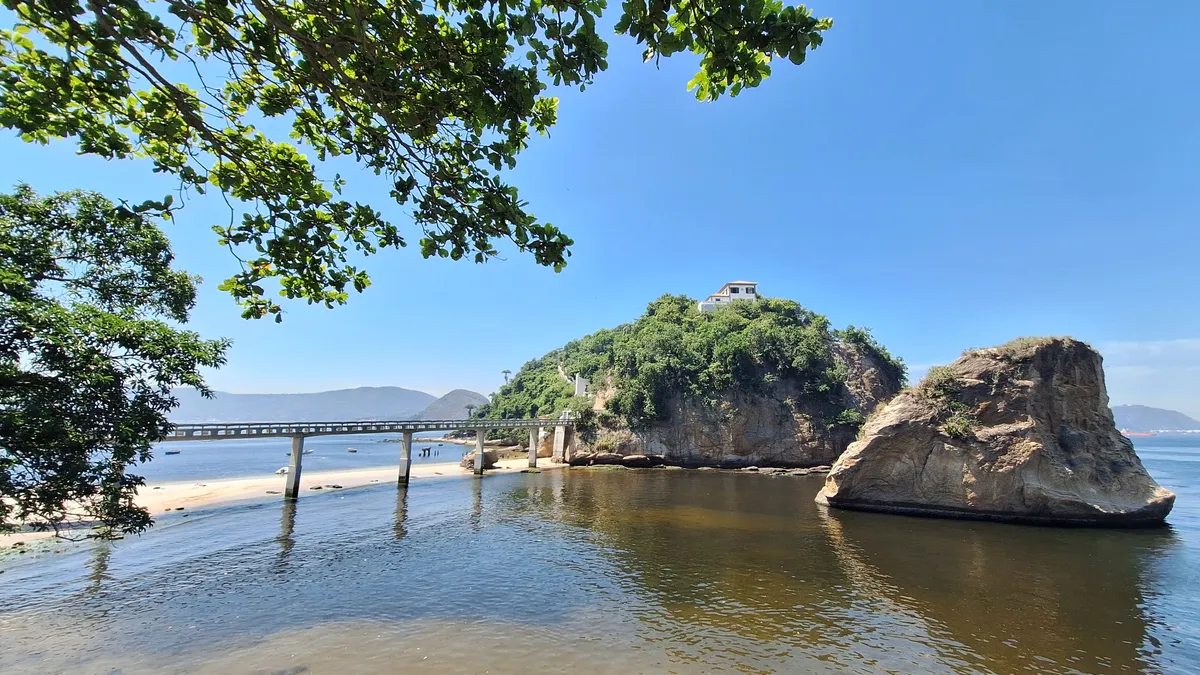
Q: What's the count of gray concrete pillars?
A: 5